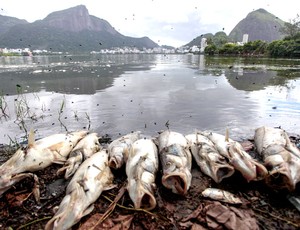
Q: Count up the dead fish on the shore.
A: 10